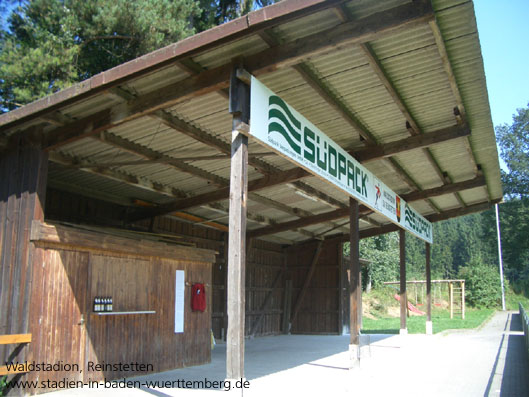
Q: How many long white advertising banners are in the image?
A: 1